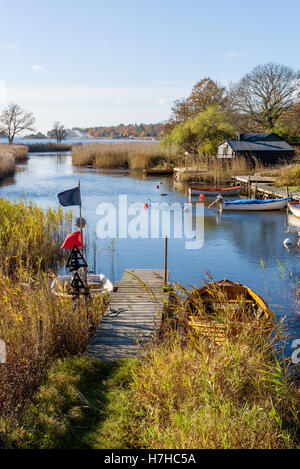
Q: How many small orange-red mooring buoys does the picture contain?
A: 3